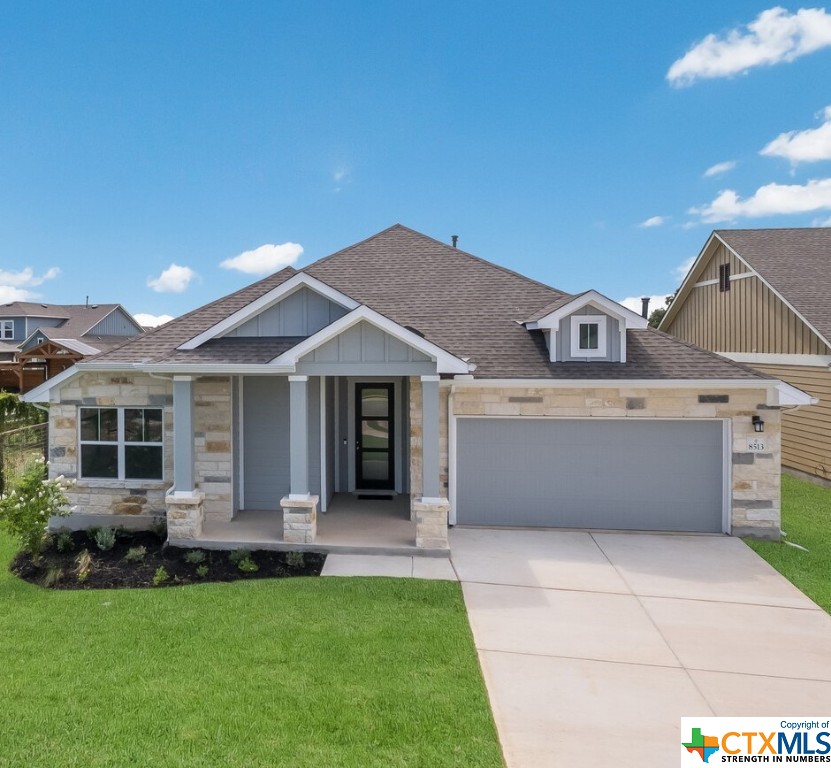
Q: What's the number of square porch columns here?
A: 3